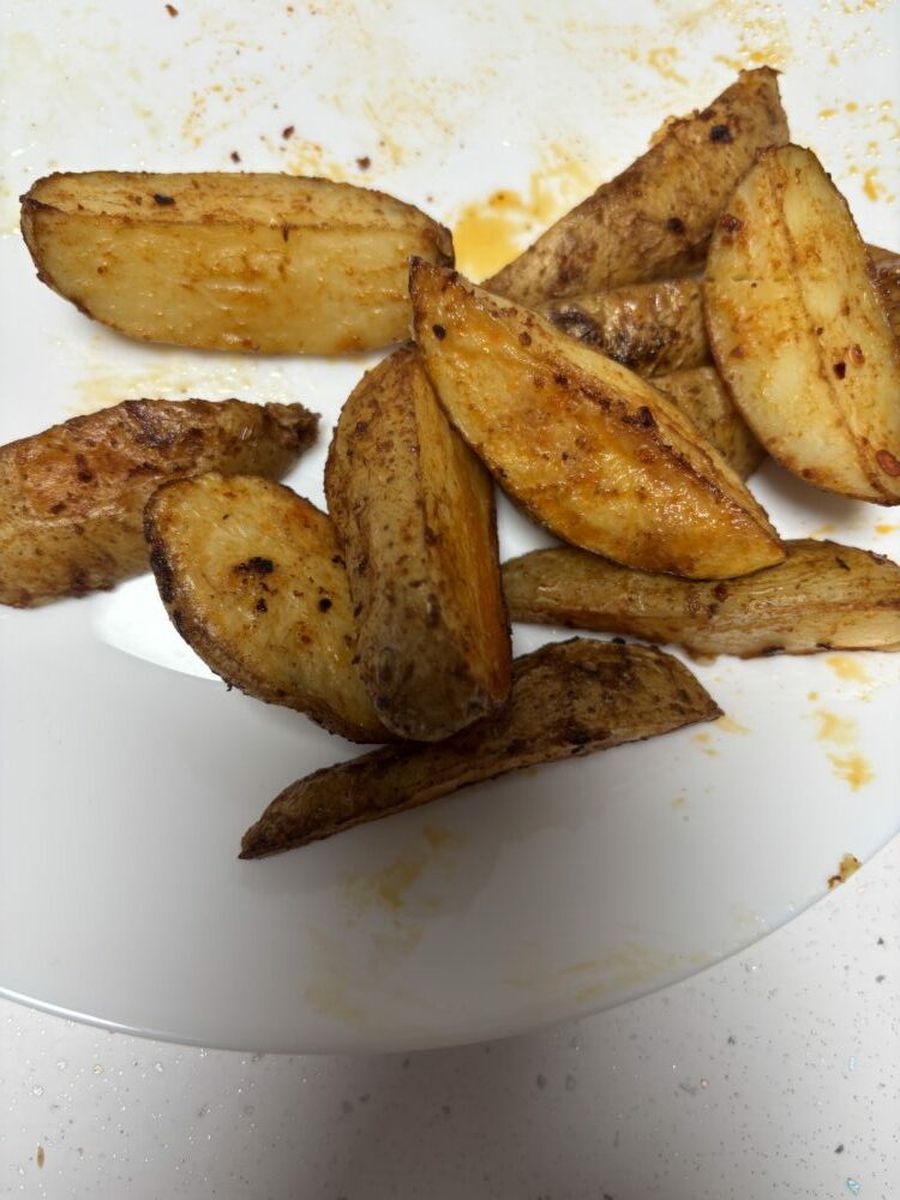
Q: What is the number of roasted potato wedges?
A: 11